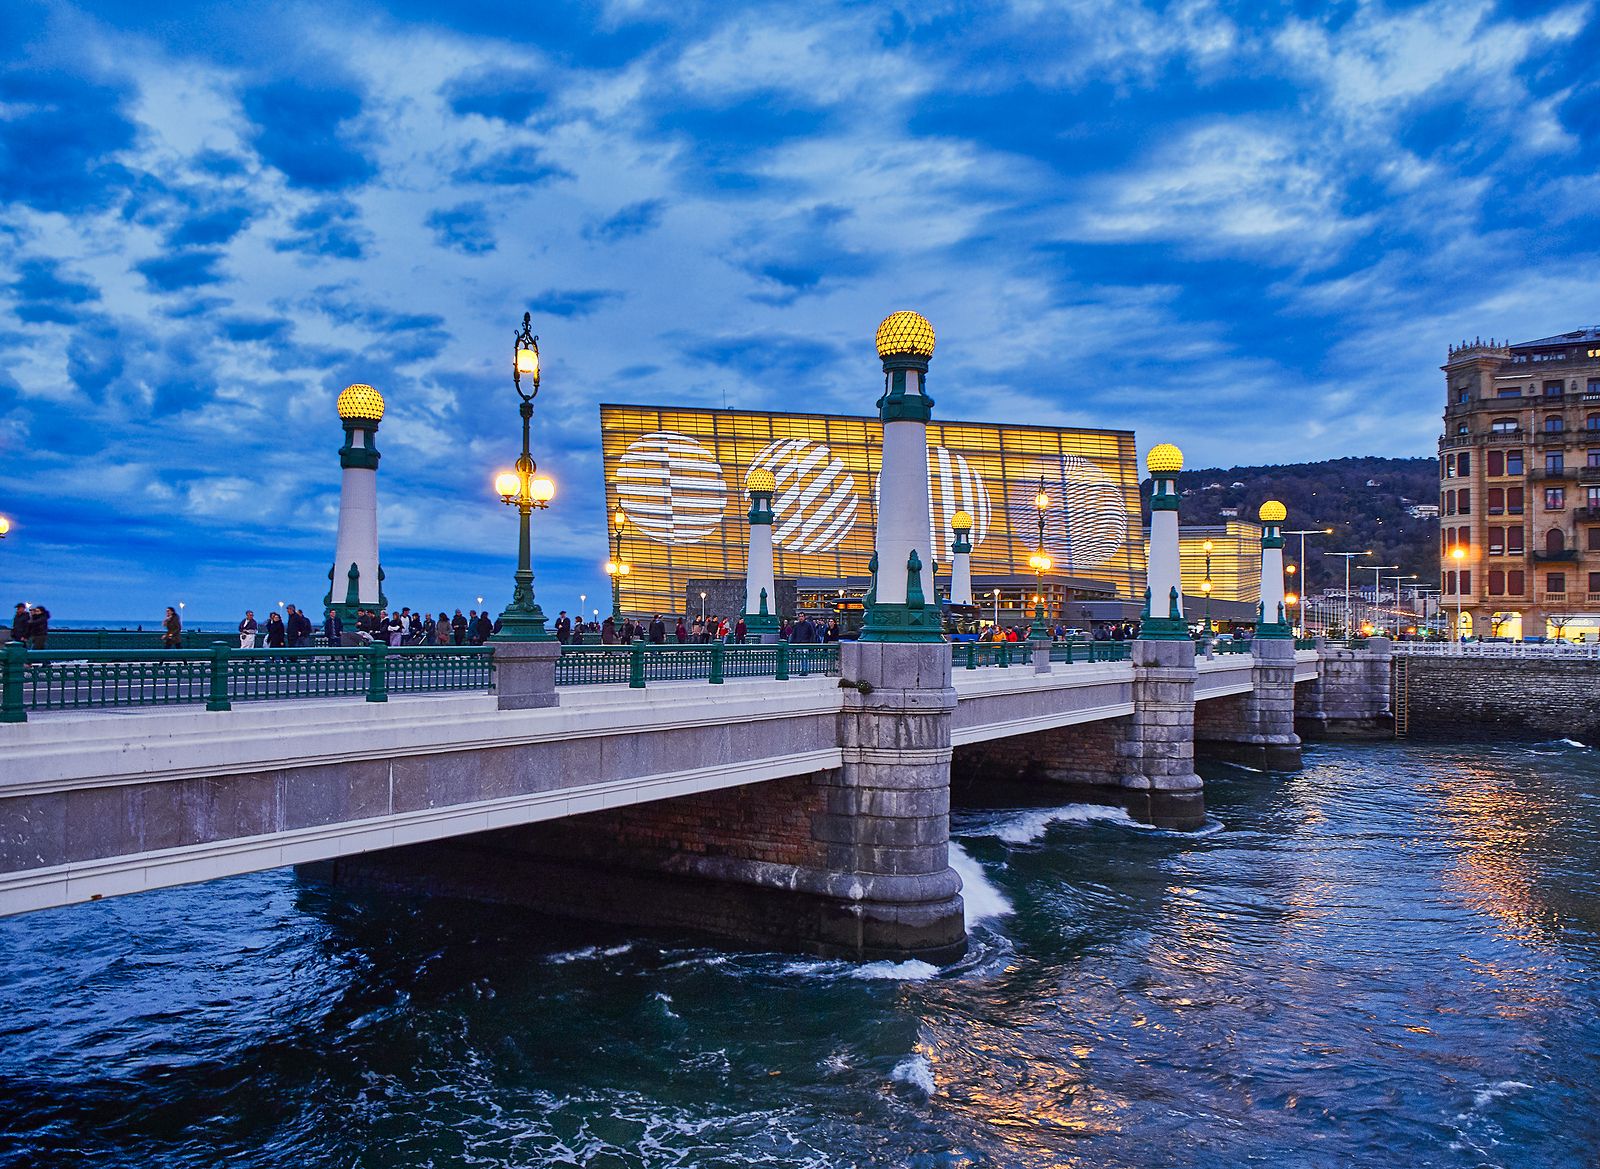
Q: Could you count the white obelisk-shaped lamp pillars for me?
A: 6